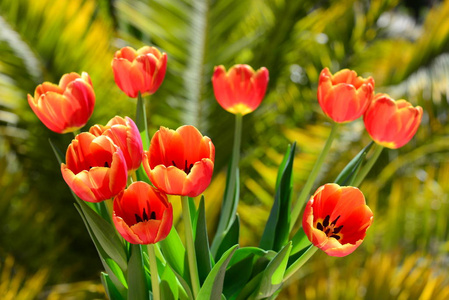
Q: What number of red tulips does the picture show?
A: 10